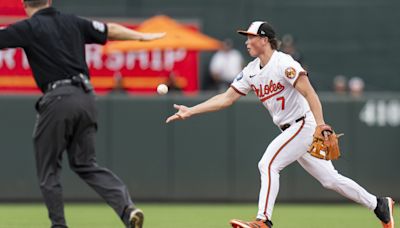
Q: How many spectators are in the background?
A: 4